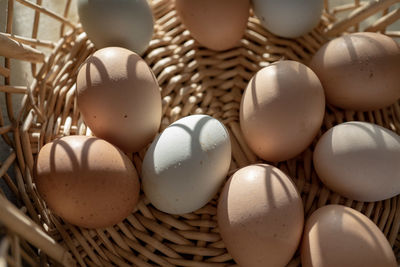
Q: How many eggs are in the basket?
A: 11